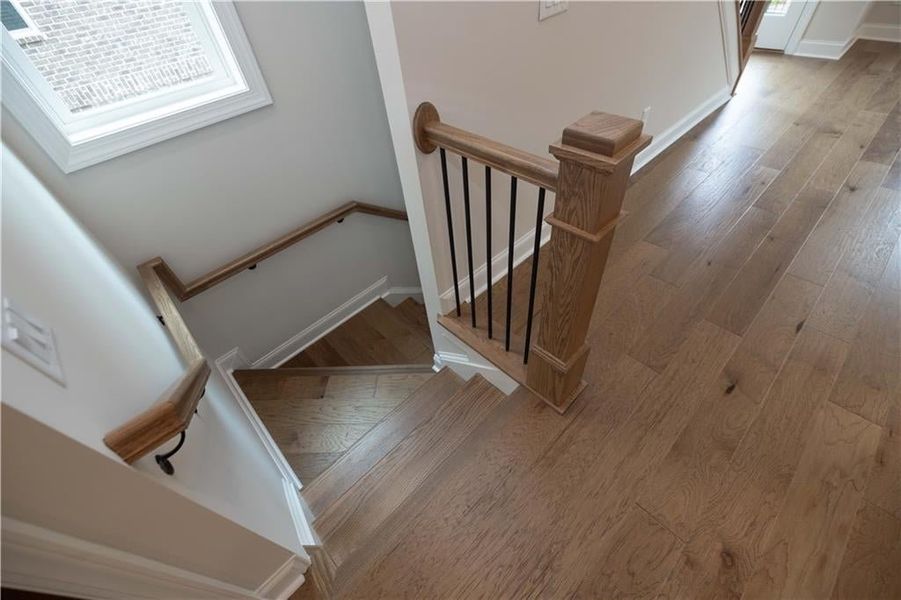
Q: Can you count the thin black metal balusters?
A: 5